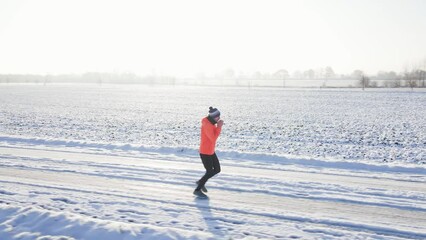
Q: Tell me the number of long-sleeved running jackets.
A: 1